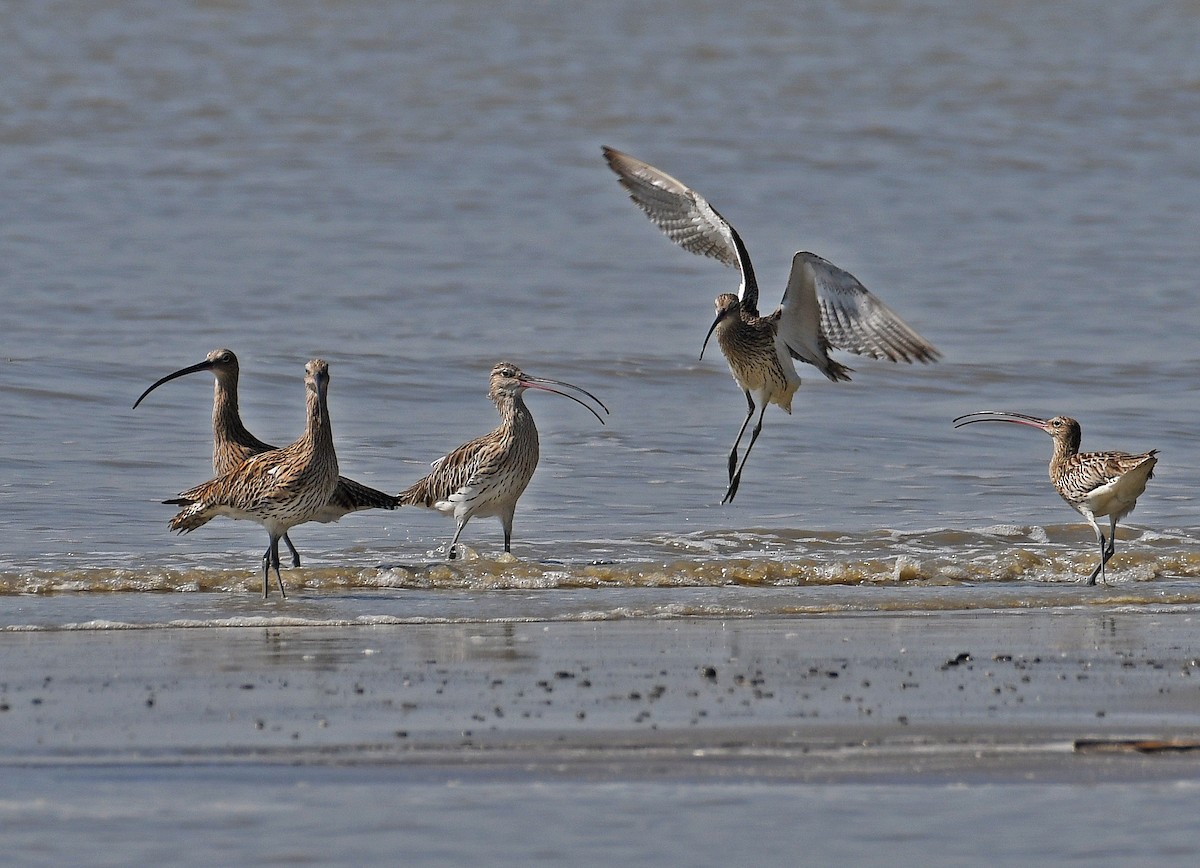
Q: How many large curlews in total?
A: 5